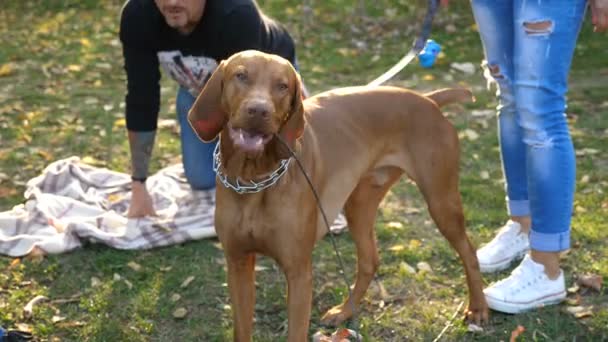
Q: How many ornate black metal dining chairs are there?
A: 0